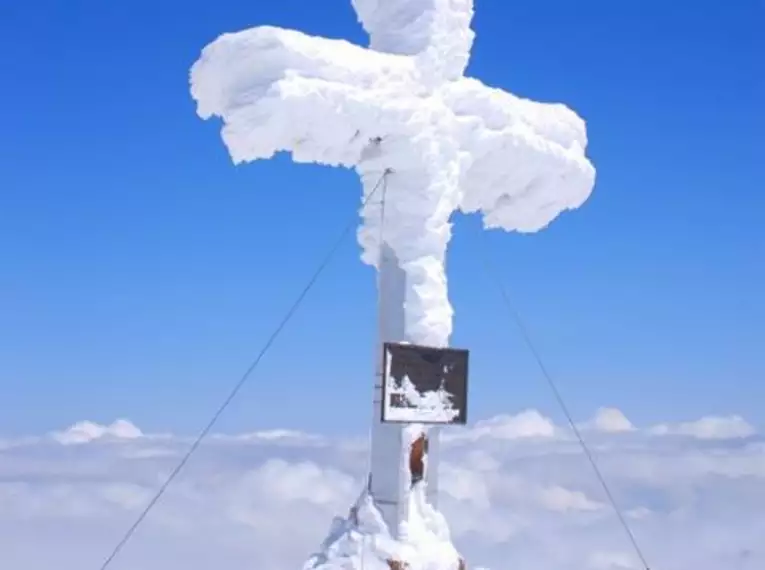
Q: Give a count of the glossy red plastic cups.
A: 0